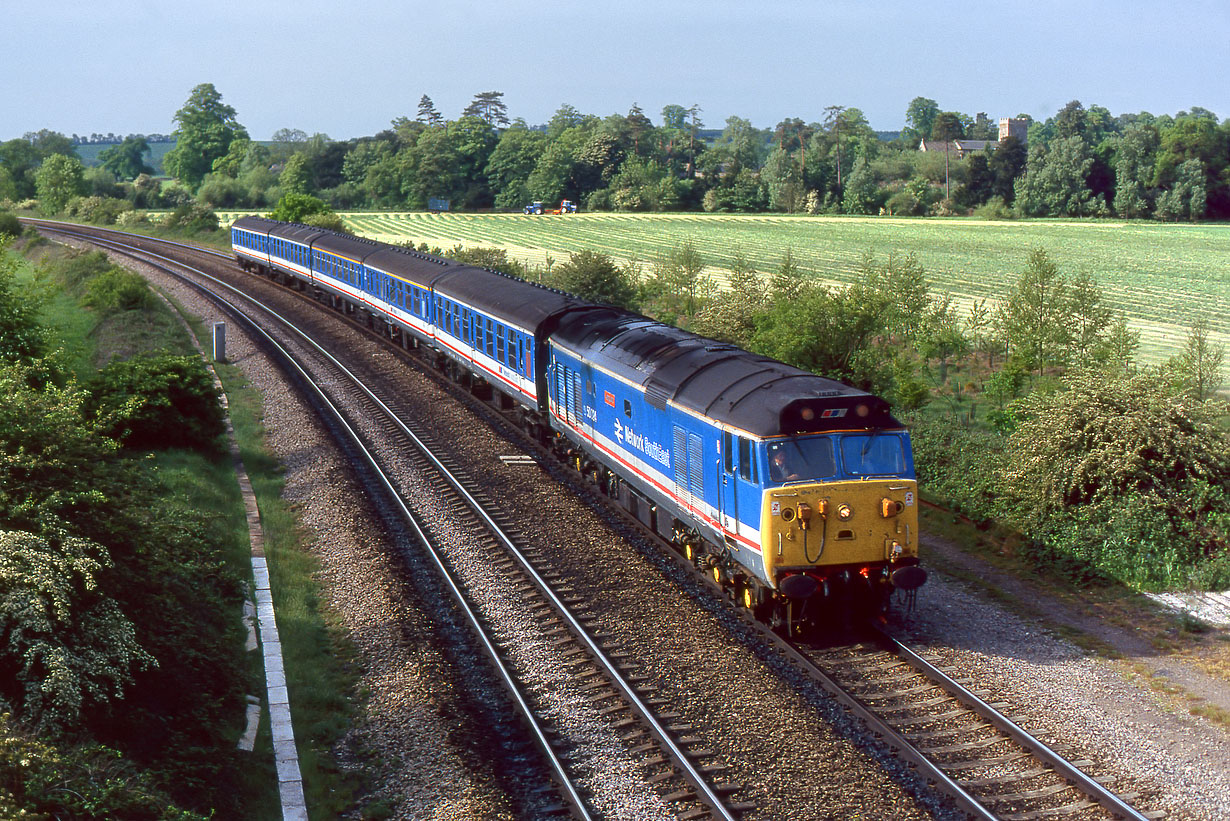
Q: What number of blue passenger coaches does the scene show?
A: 5